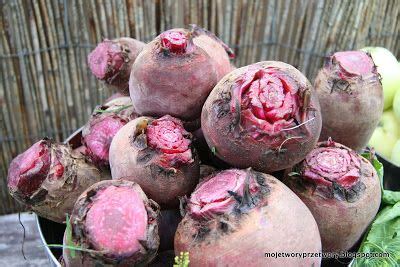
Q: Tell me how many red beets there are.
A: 11